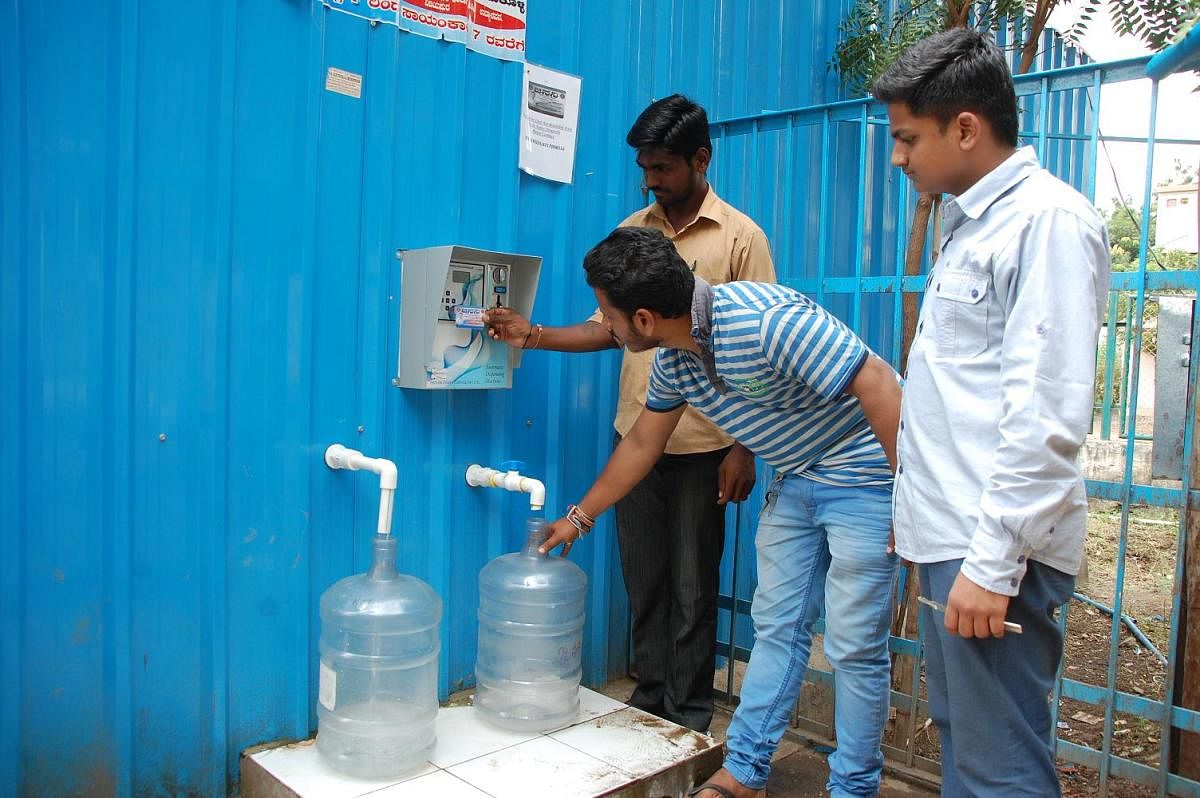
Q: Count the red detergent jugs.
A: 0